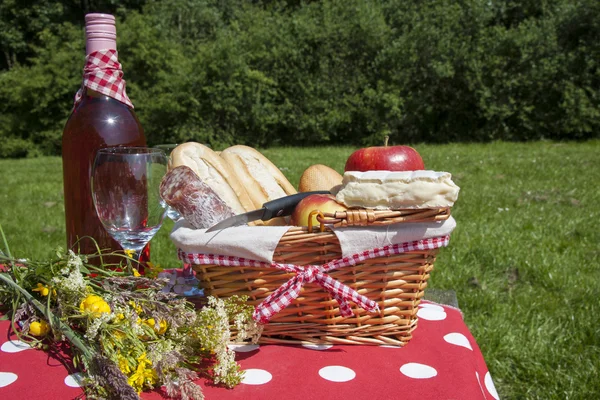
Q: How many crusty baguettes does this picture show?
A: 2